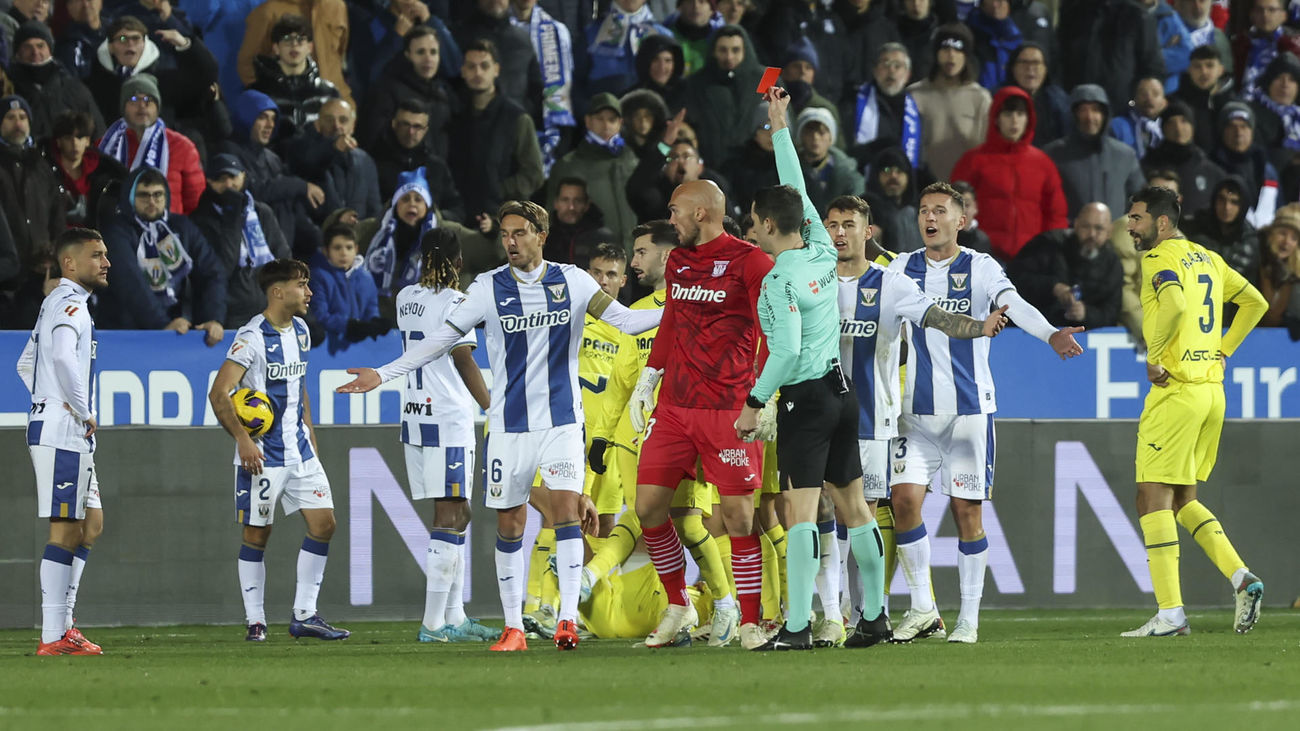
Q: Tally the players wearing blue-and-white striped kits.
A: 6